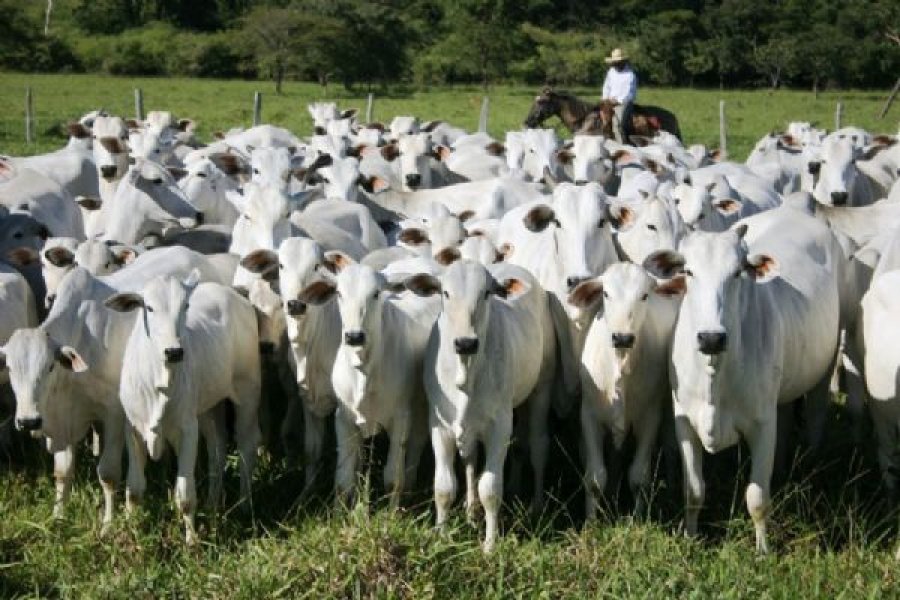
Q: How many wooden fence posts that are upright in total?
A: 7